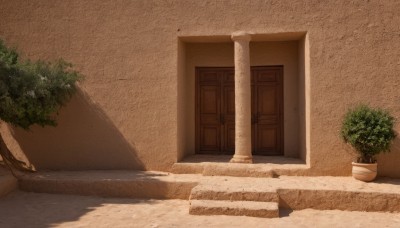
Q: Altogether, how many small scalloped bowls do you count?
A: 0